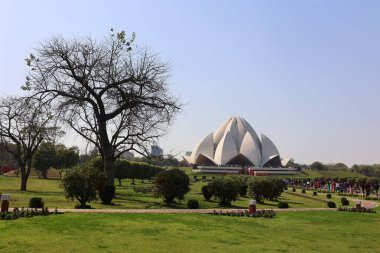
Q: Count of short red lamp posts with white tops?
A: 3